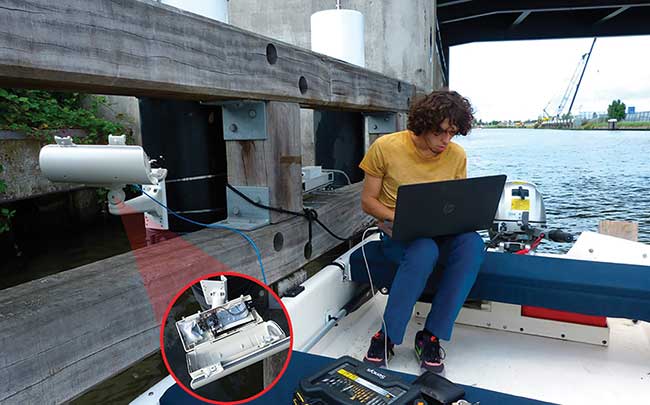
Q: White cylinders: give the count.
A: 3